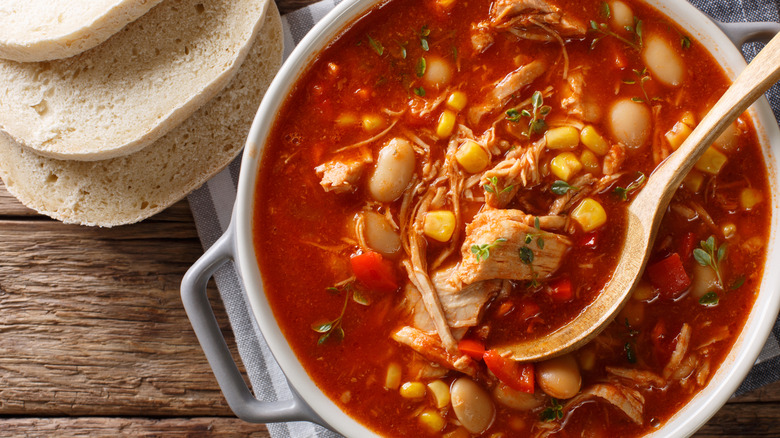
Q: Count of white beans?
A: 11